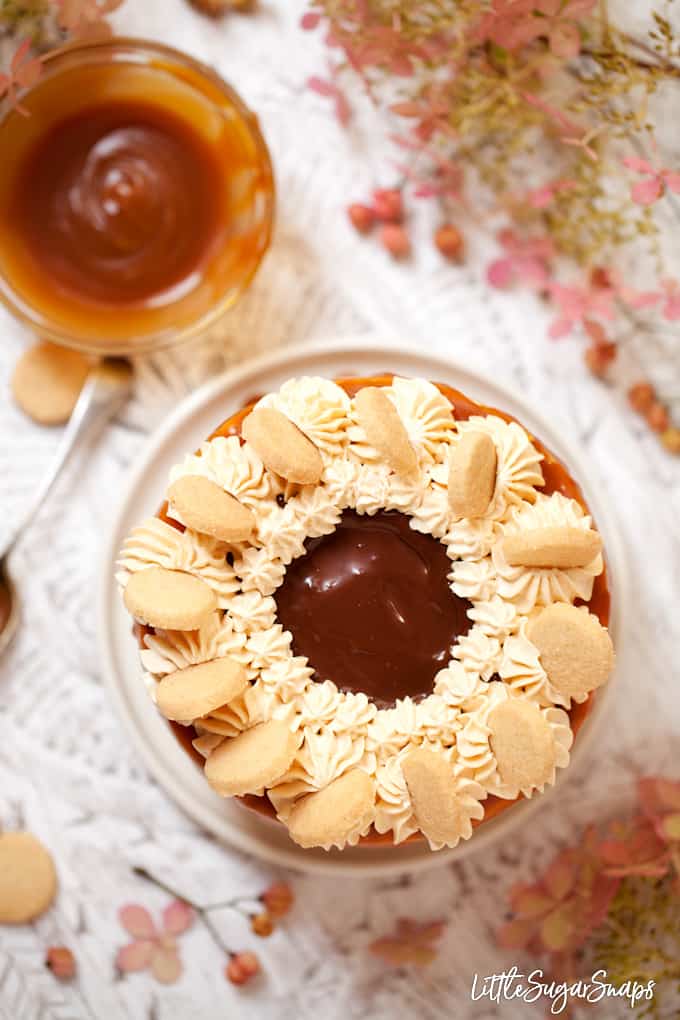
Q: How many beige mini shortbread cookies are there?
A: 14